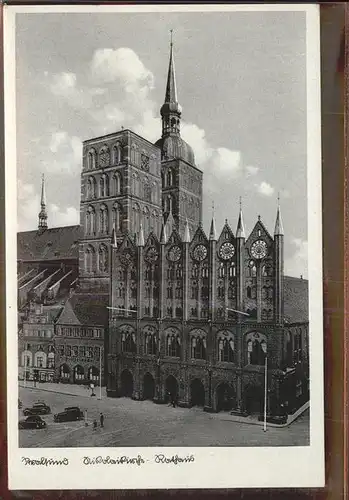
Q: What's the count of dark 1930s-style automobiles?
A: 3